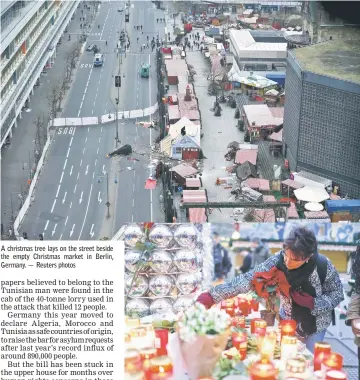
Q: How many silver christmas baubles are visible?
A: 12